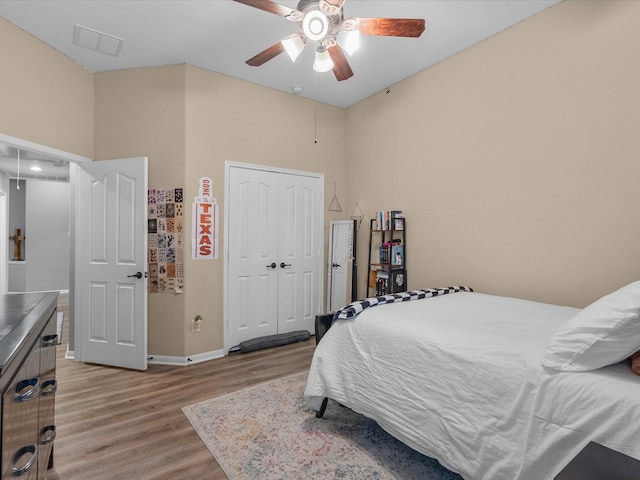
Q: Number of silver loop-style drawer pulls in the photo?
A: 5